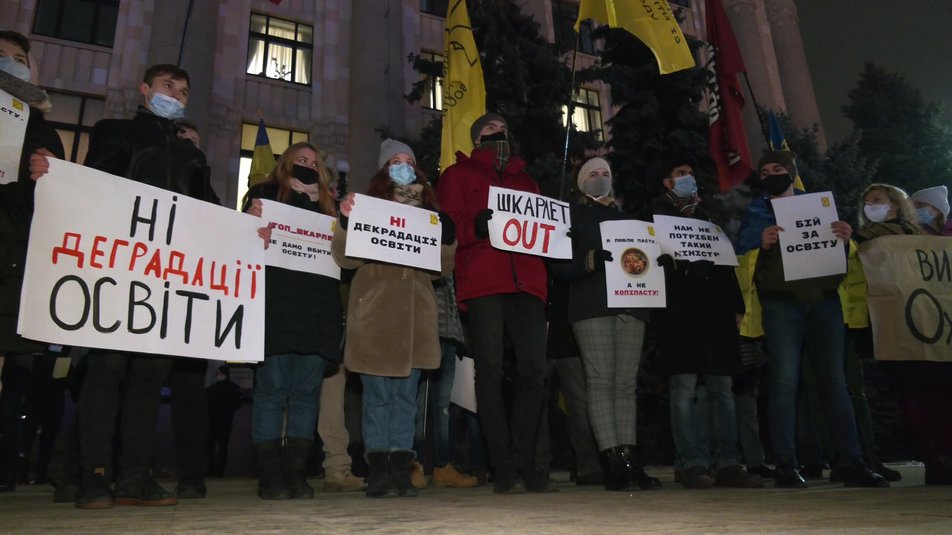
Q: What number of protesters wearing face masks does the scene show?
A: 10